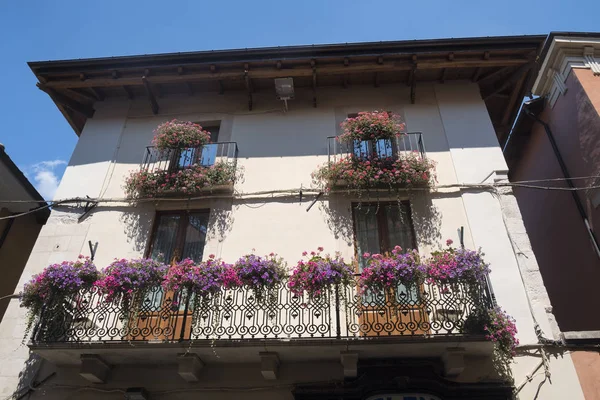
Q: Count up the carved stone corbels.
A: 5